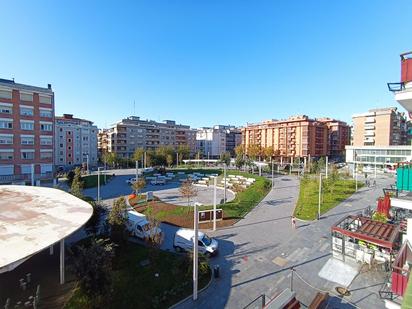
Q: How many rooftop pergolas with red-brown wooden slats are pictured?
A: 1